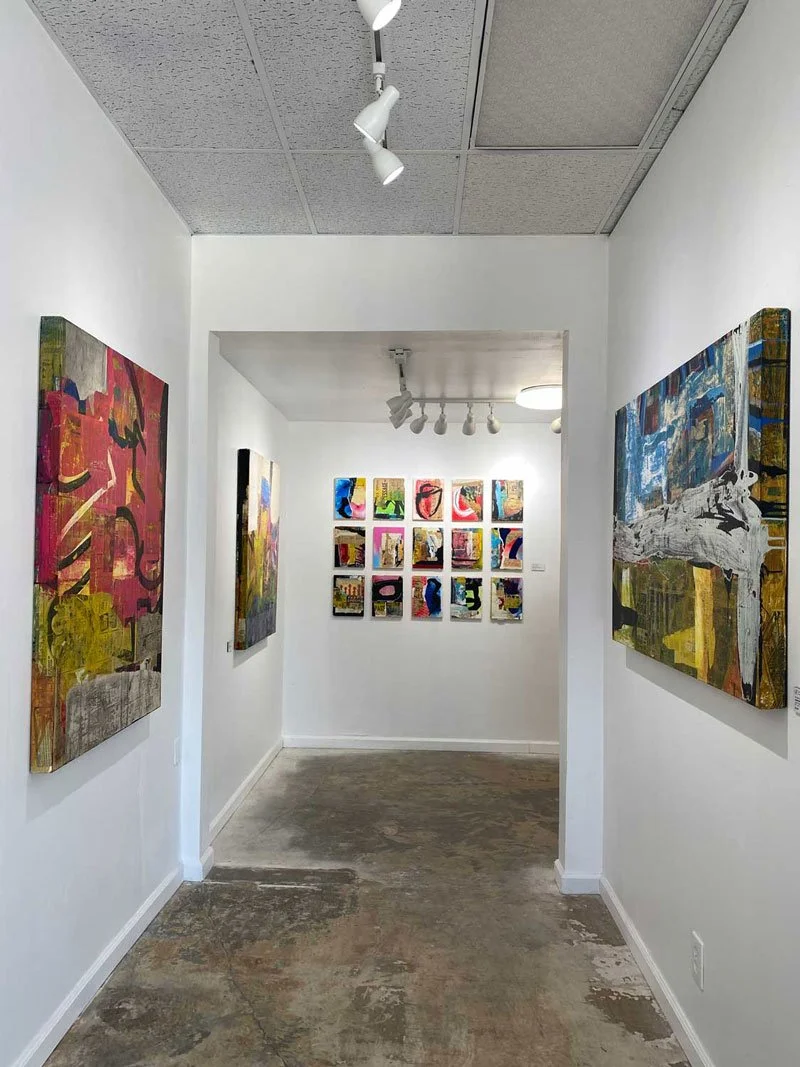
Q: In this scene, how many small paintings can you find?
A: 15